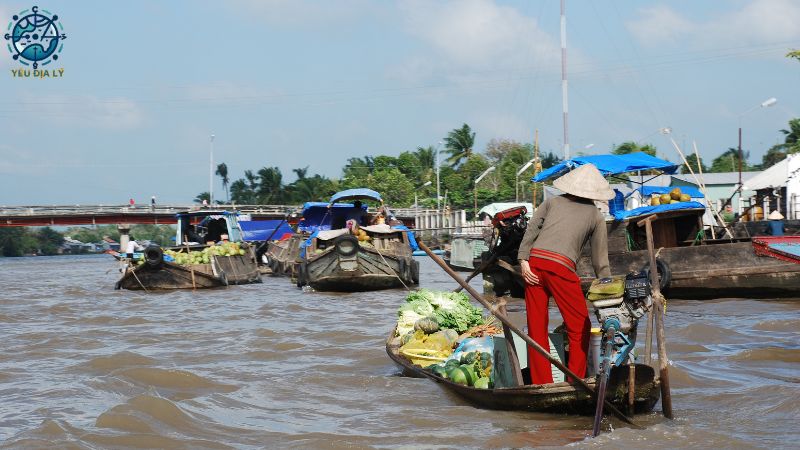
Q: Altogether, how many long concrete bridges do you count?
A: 1